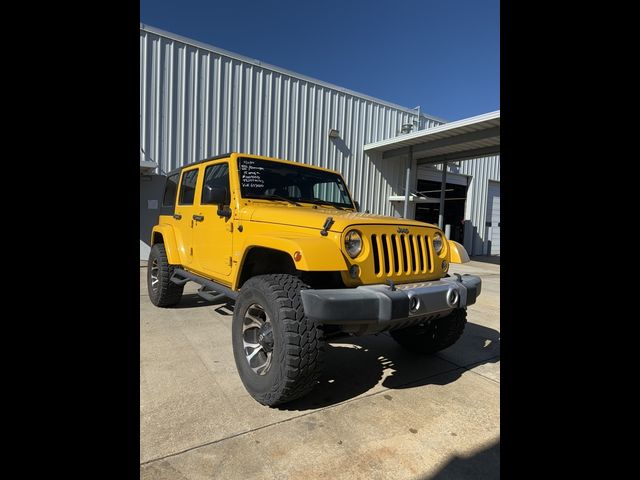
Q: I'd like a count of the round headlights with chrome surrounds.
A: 2